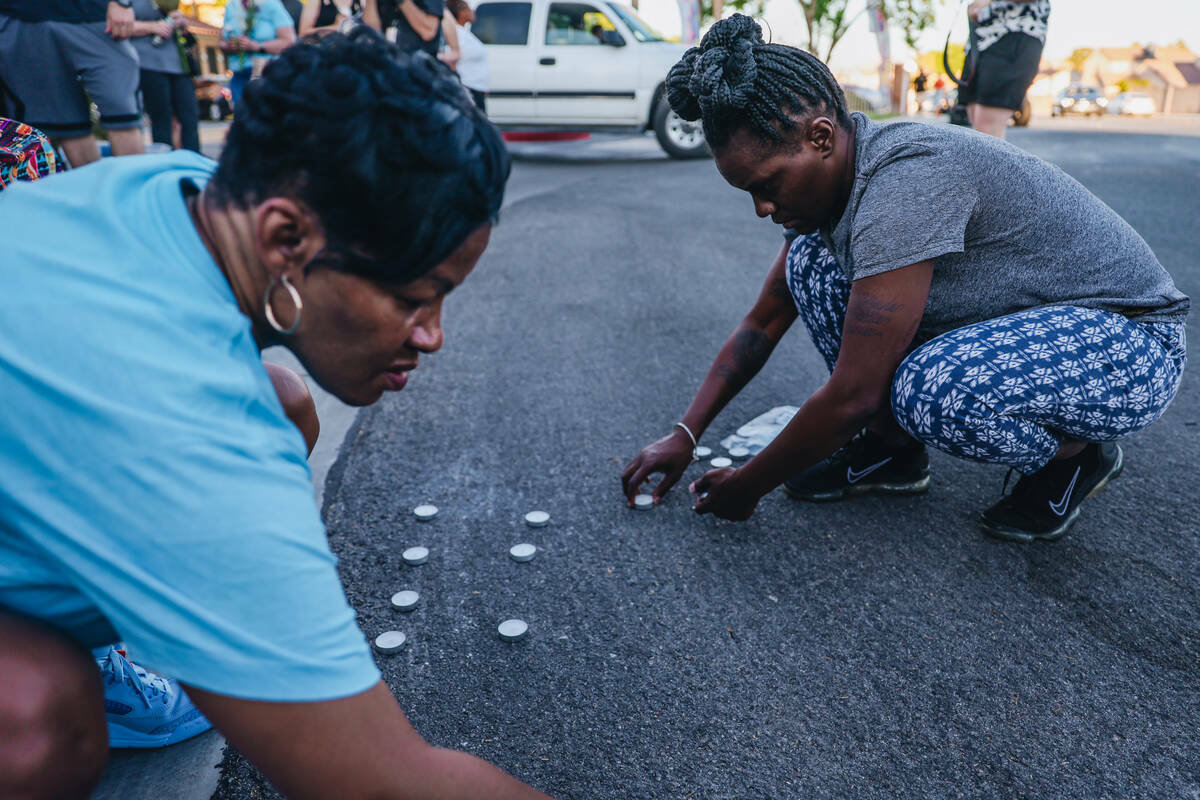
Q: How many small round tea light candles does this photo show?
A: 11